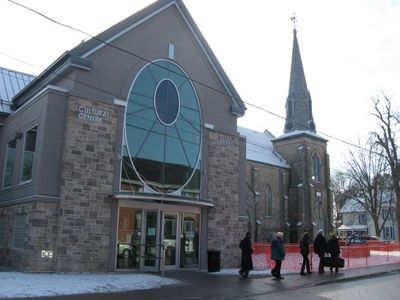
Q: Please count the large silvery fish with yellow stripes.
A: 0